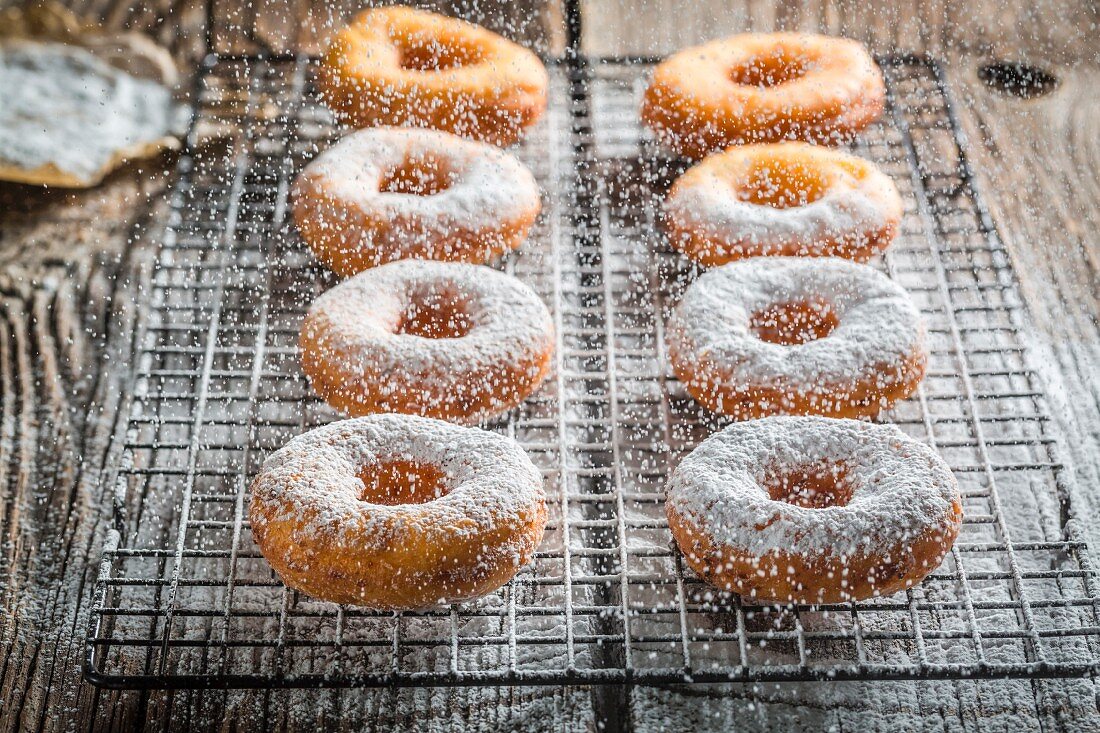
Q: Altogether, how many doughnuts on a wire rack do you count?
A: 8